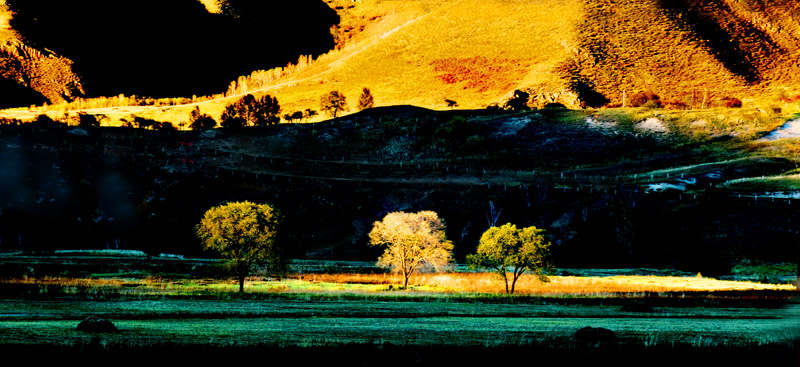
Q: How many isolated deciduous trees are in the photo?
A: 3